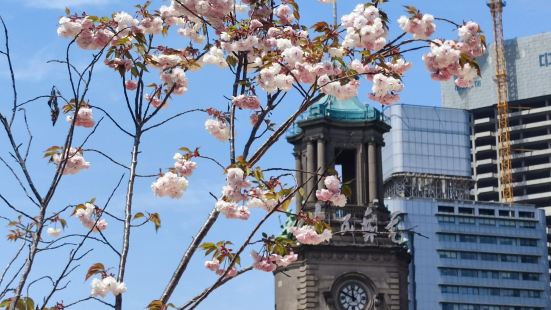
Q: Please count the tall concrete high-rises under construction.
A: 1